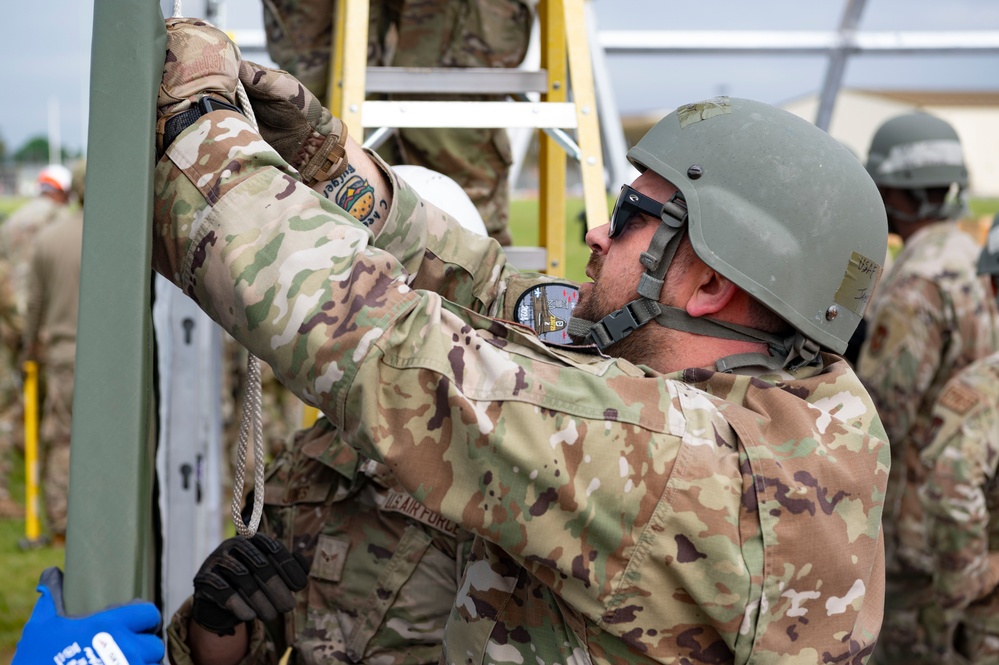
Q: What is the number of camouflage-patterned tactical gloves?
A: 2